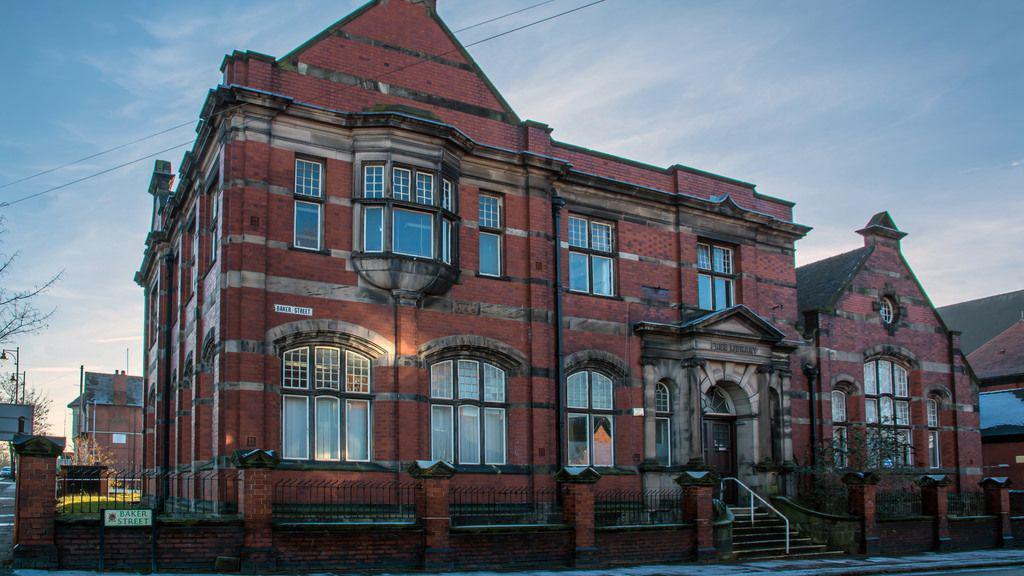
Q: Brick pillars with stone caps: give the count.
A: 8